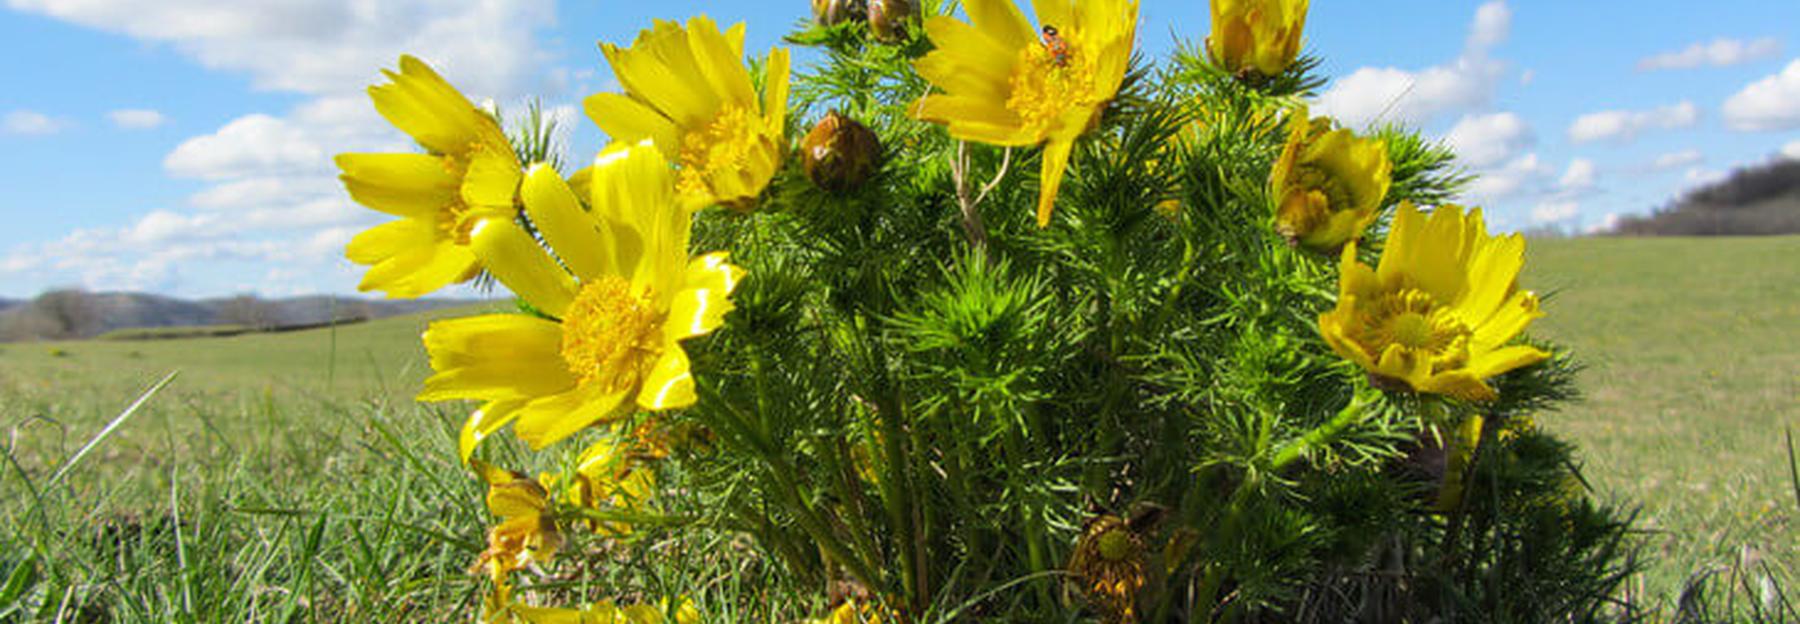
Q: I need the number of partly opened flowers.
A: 2